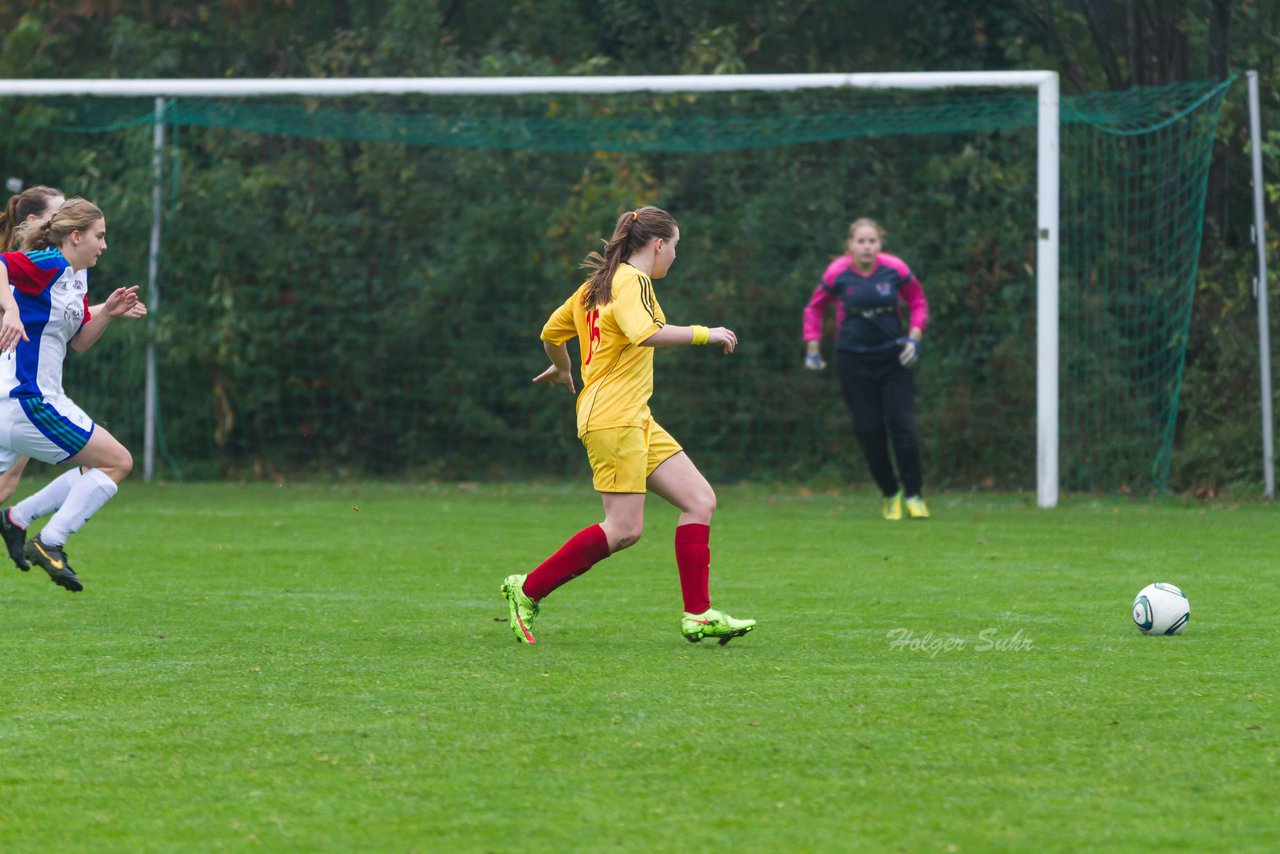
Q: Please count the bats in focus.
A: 0